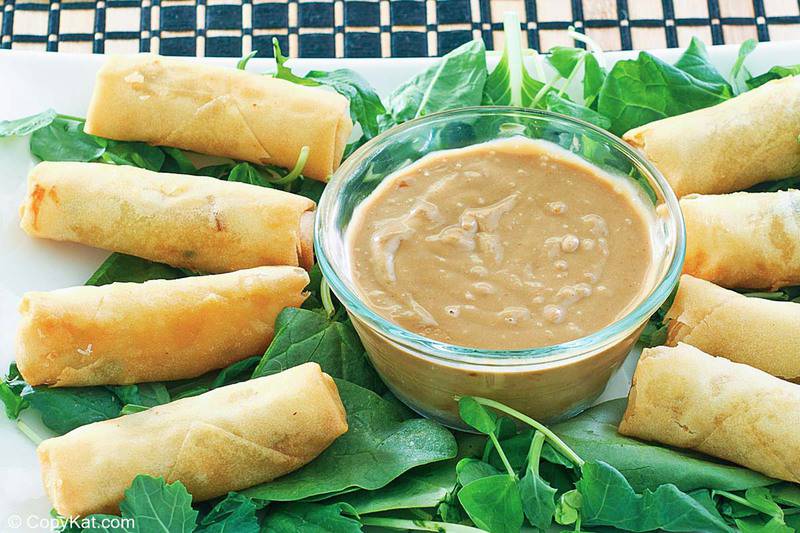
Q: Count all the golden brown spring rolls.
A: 8